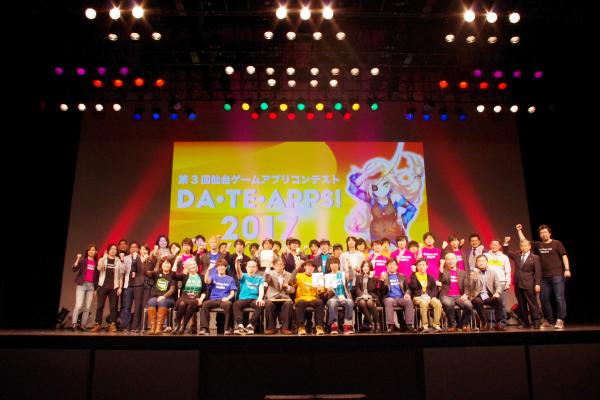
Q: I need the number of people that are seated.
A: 12